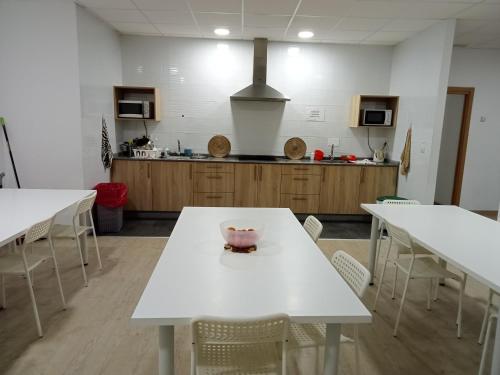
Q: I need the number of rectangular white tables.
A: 3